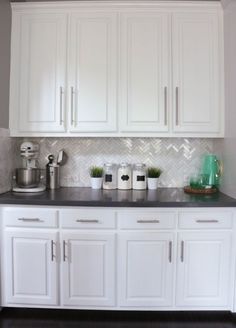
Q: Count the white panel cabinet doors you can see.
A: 8